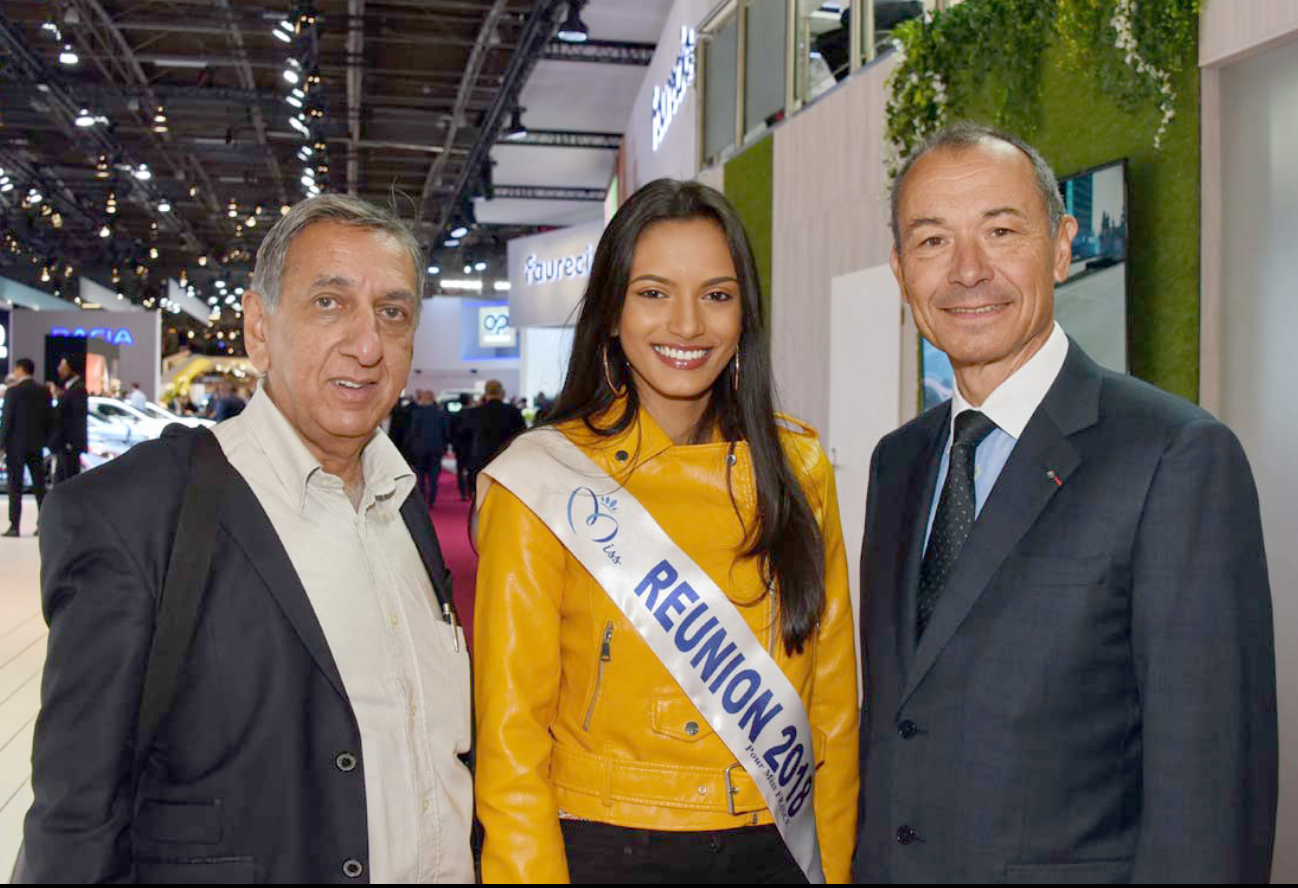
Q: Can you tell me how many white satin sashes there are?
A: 1